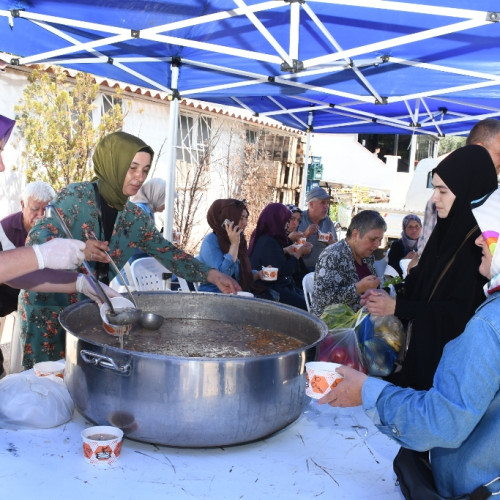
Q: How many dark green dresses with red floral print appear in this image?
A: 1